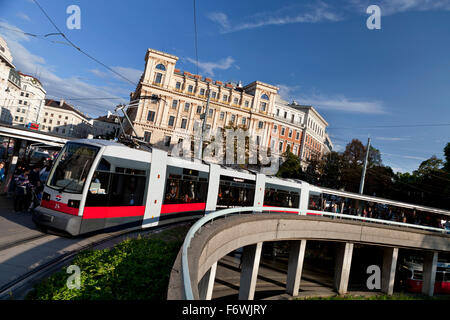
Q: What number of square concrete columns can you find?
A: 6